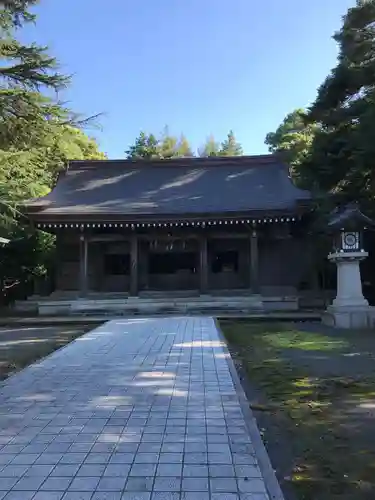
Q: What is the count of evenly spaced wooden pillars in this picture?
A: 4